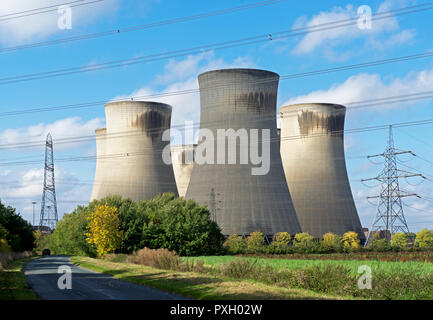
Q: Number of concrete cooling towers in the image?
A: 5